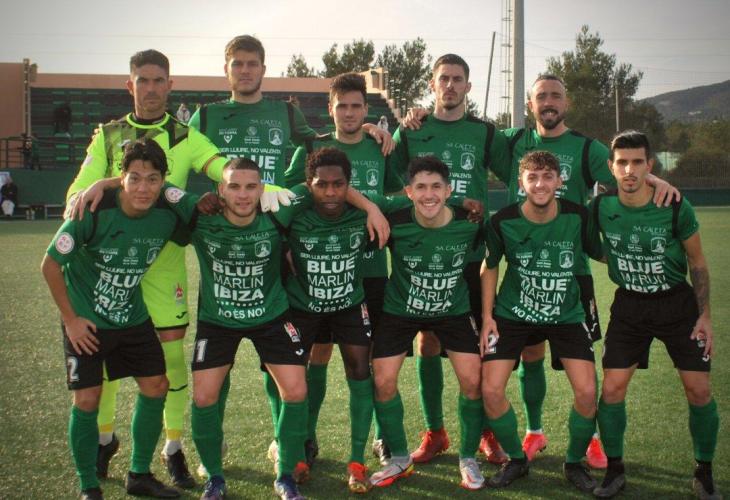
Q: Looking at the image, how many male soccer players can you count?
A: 11